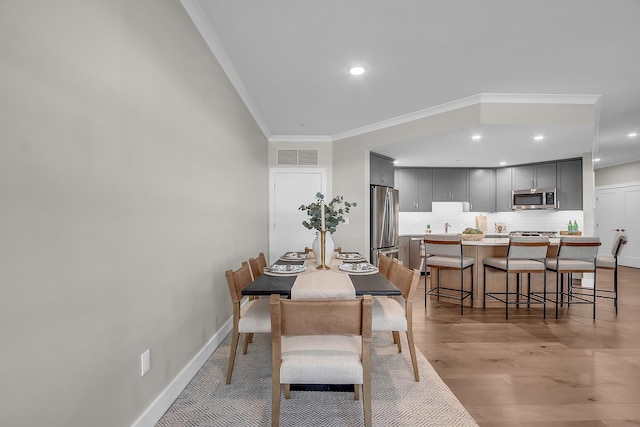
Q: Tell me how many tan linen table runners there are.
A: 1